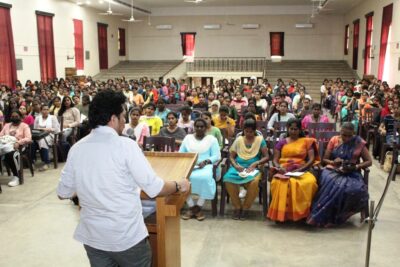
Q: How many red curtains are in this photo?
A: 11